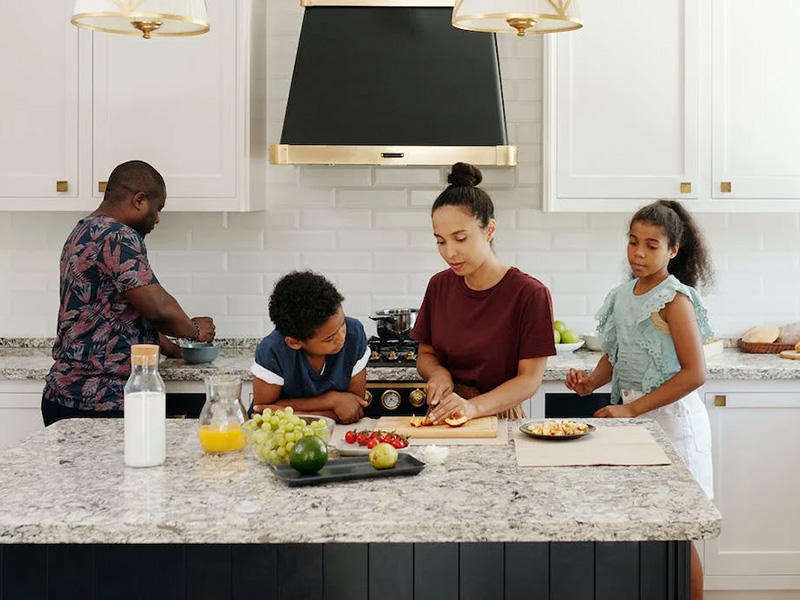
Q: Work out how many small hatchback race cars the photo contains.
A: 0